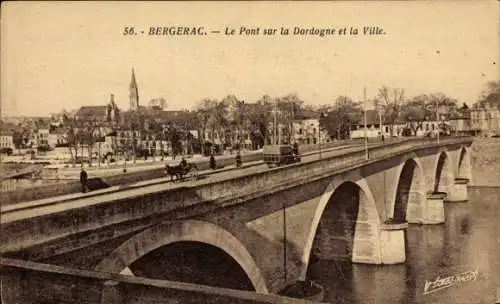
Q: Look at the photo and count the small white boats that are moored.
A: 0